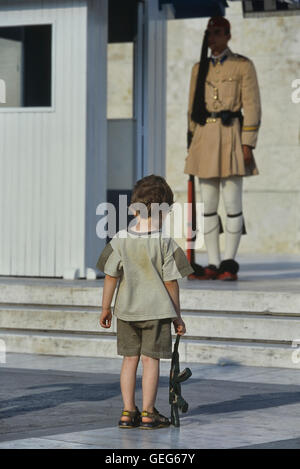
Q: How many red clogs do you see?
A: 2